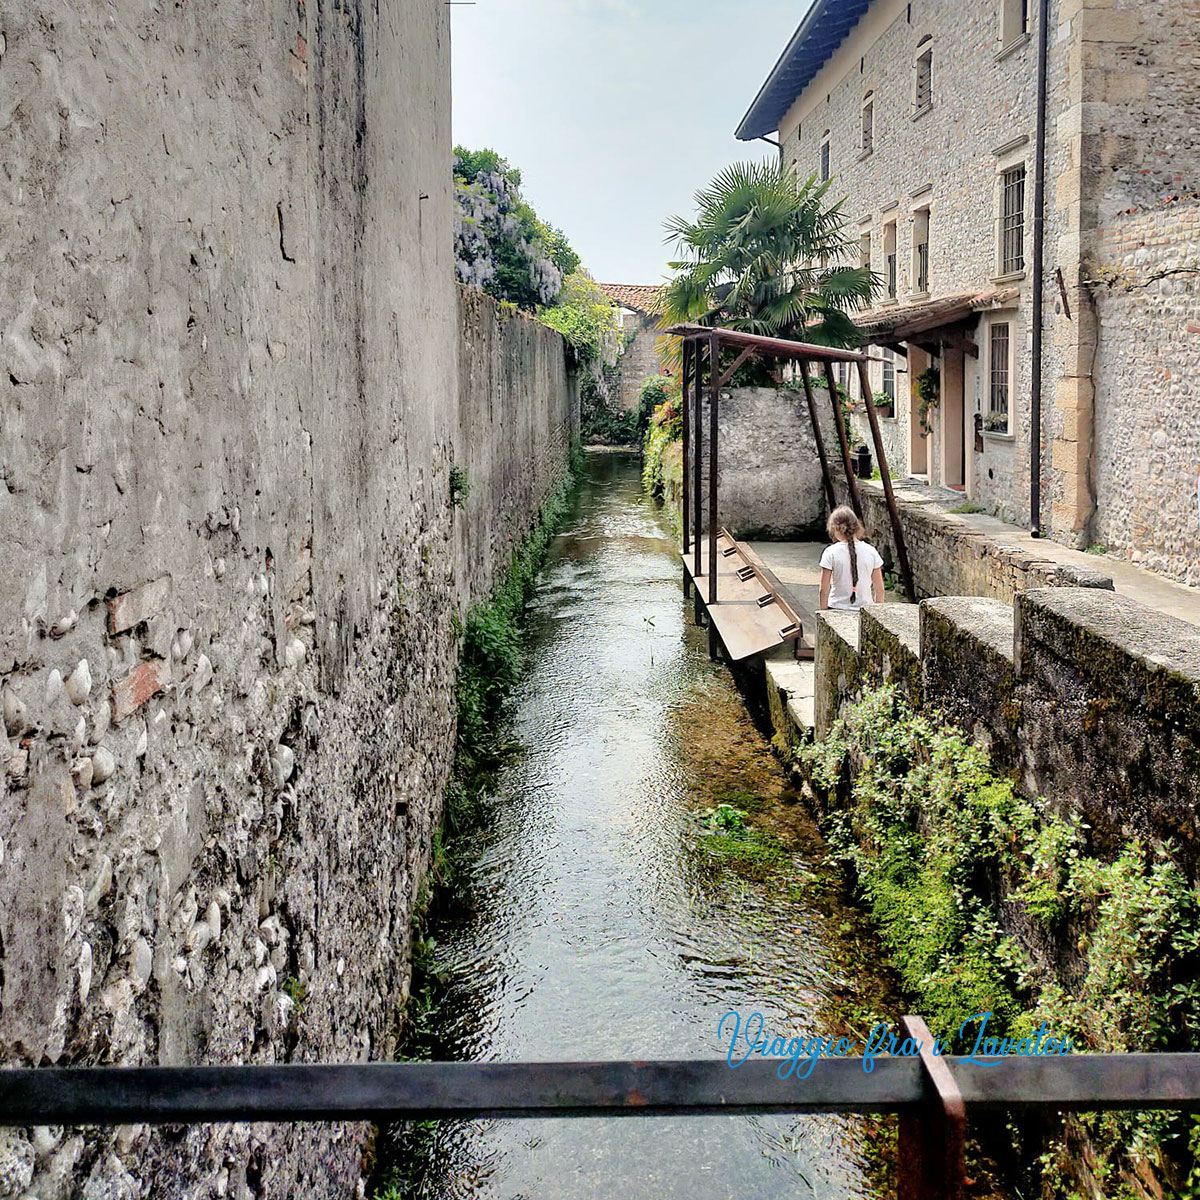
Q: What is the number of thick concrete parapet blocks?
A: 4